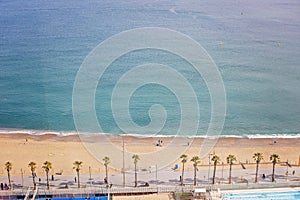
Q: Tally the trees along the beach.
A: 12